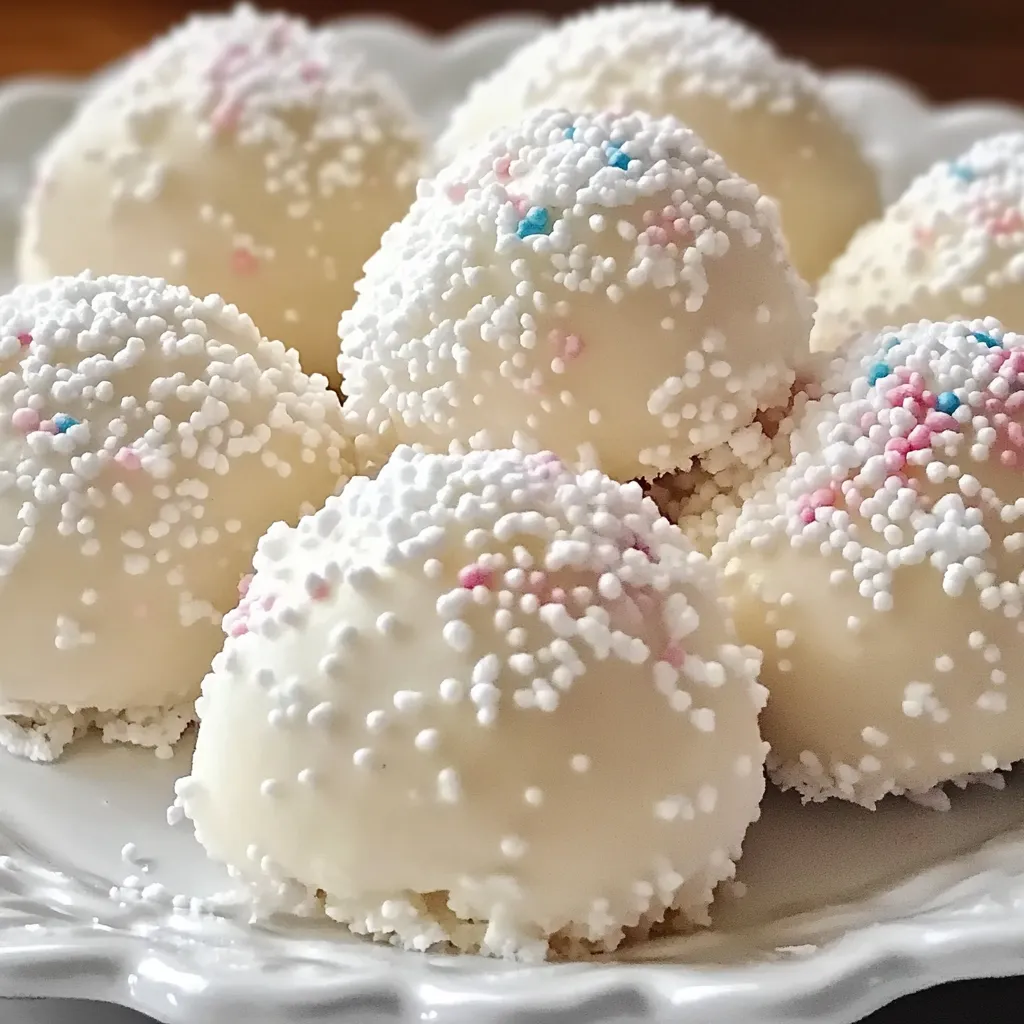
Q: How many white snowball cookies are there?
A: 7